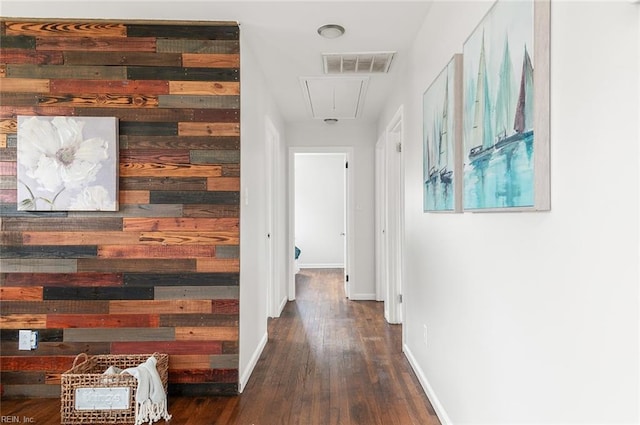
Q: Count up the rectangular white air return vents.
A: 1